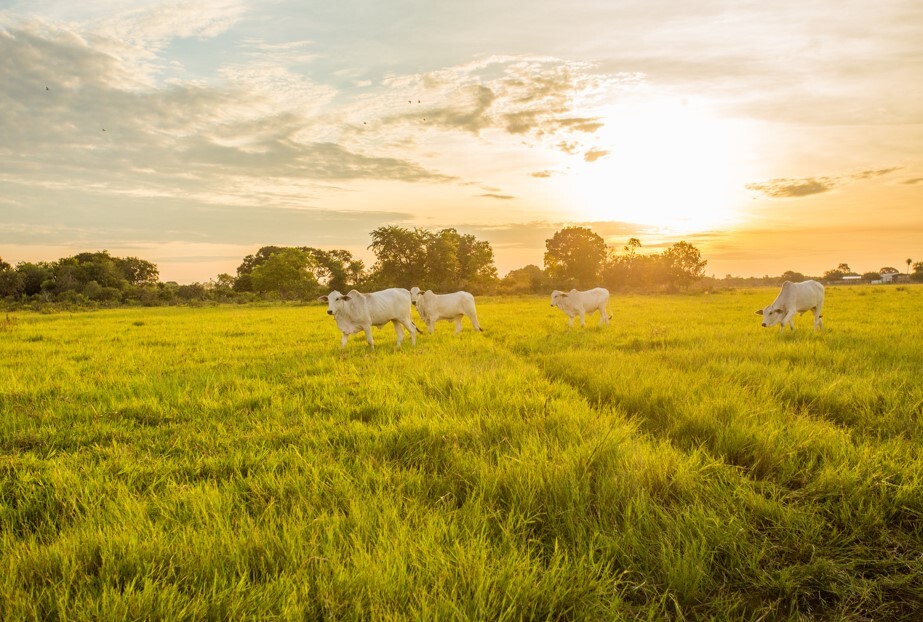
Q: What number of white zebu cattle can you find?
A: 4